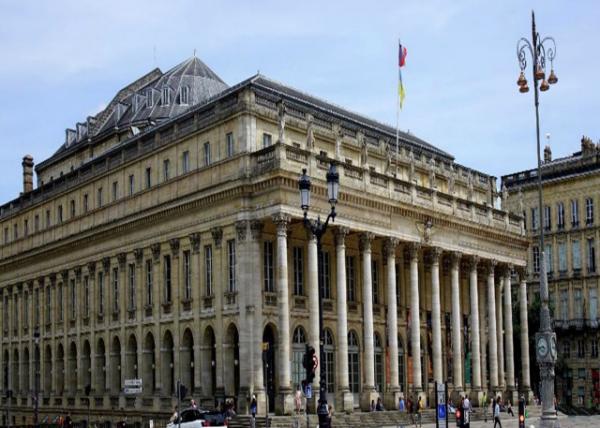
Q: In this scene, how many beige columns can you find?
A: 12